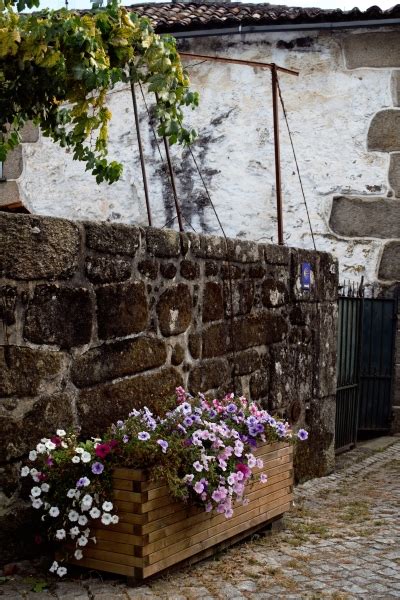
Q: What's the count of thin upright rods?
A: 3